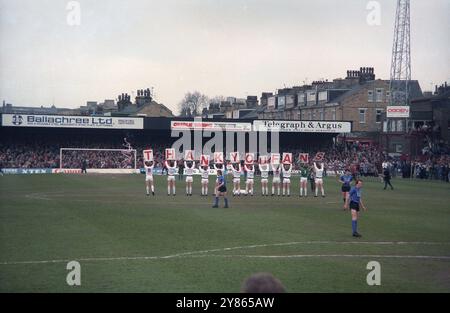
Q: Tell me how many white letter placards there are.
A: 12